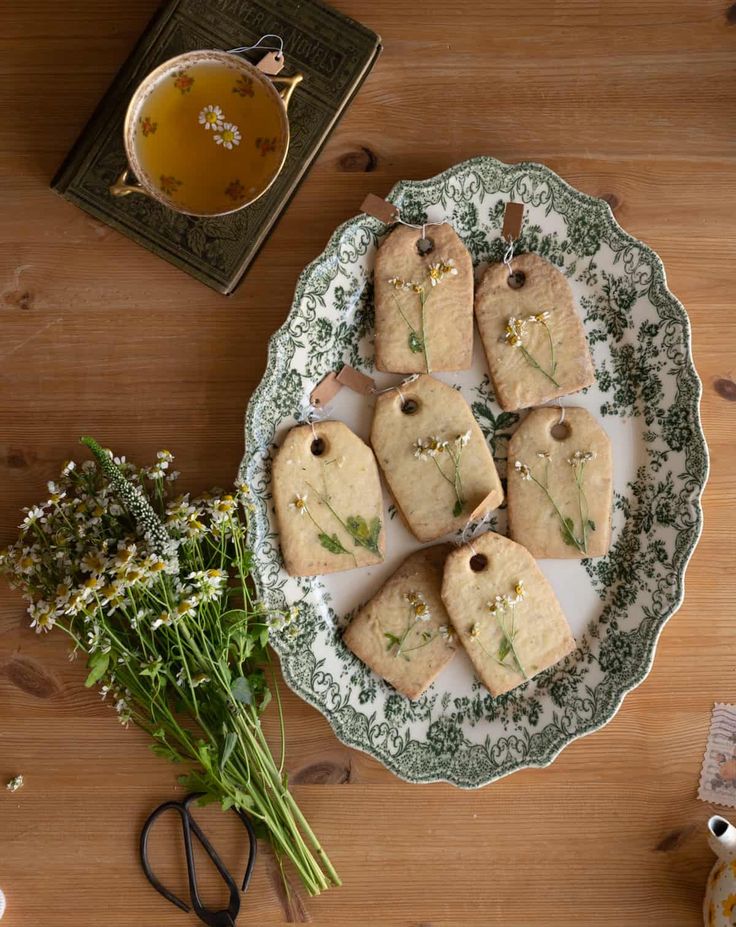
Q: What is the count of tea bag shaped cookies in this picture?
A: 7